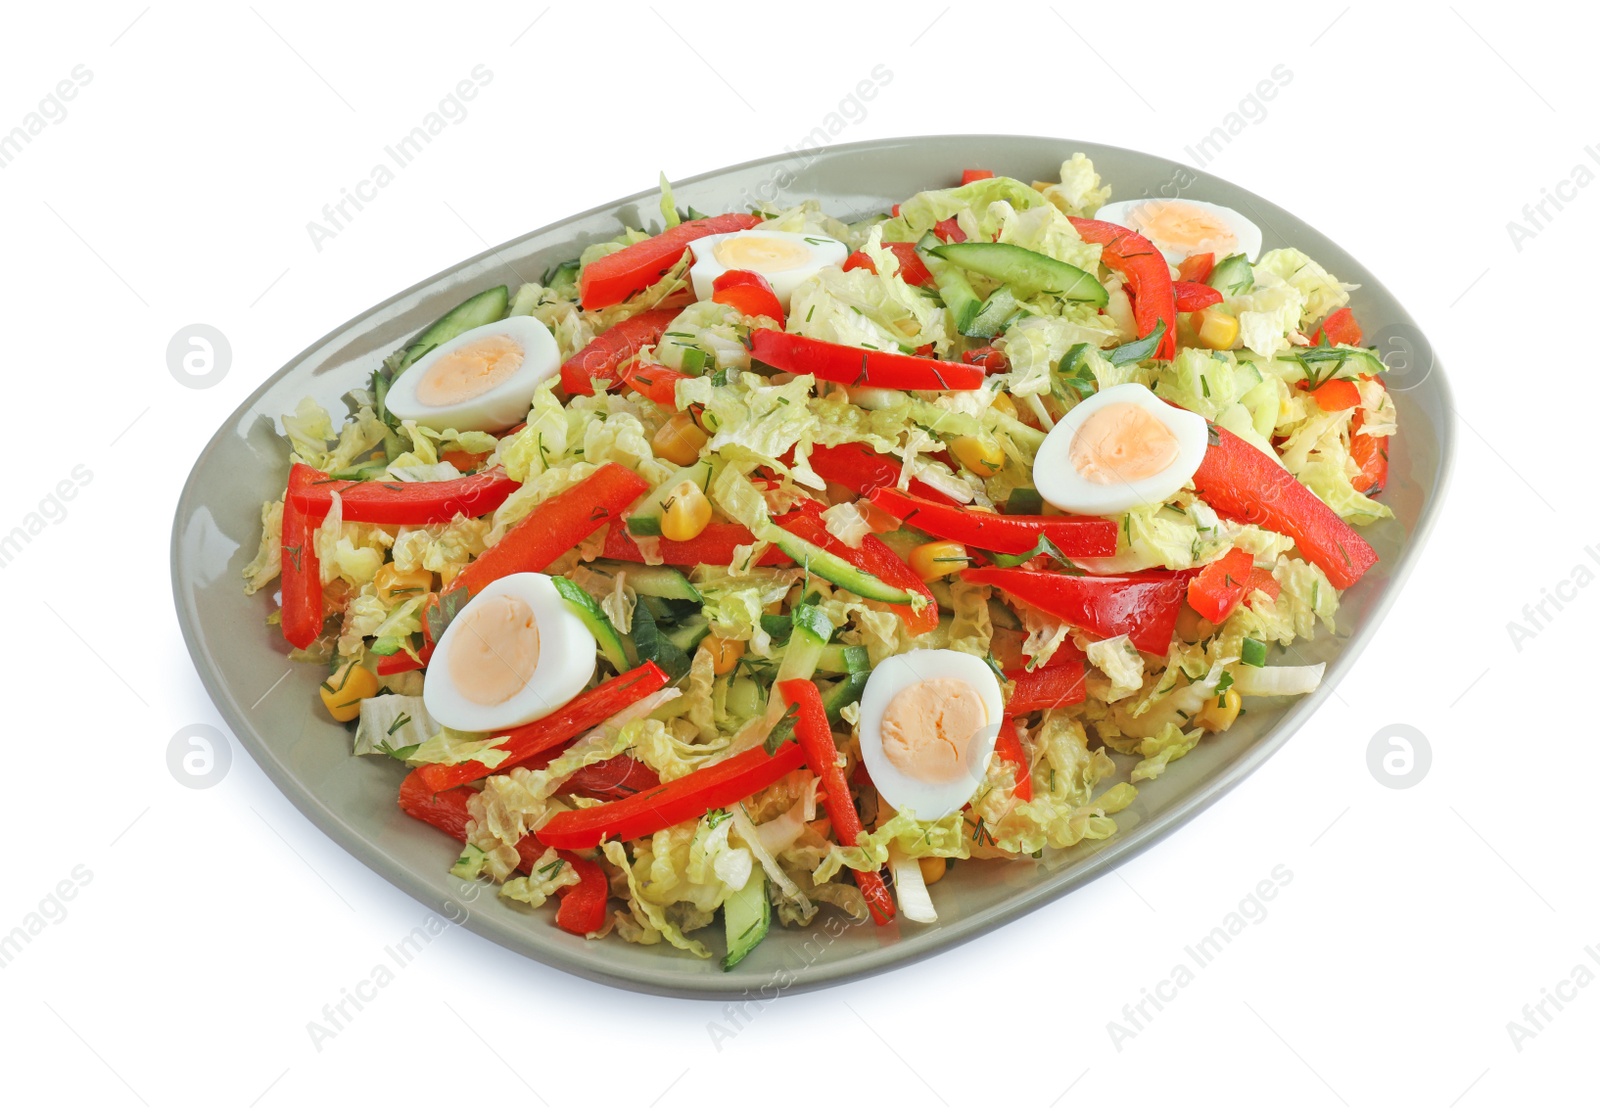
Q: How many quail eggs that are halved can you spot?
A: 6